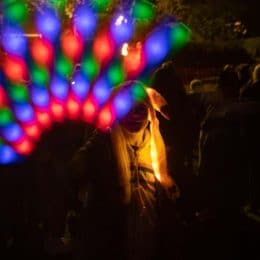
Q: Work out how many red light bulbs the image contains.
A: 13